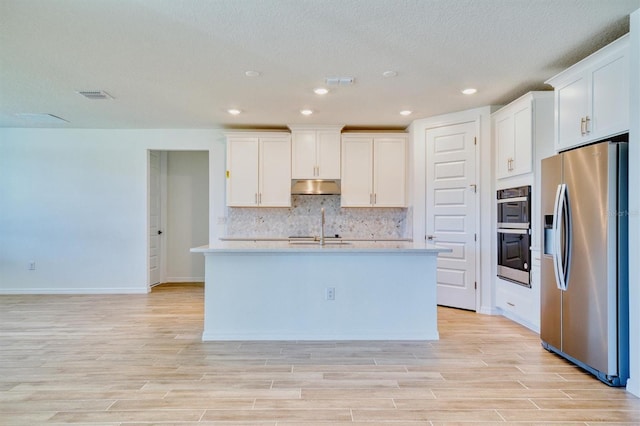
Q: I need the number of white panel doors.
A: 2